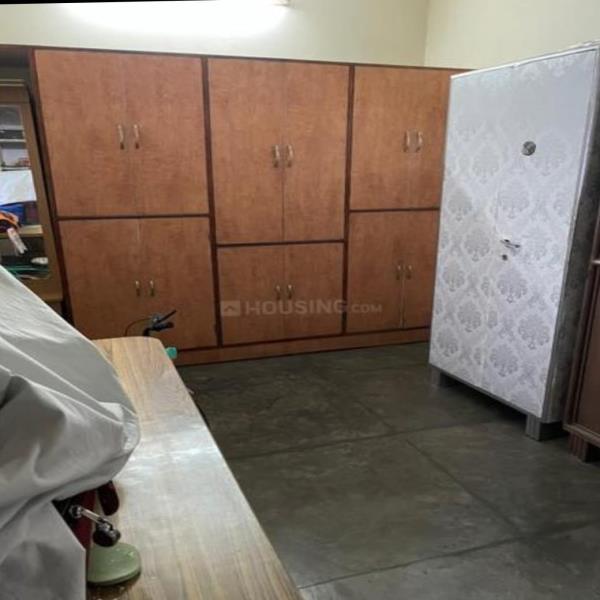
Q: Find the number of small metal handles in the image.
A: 12